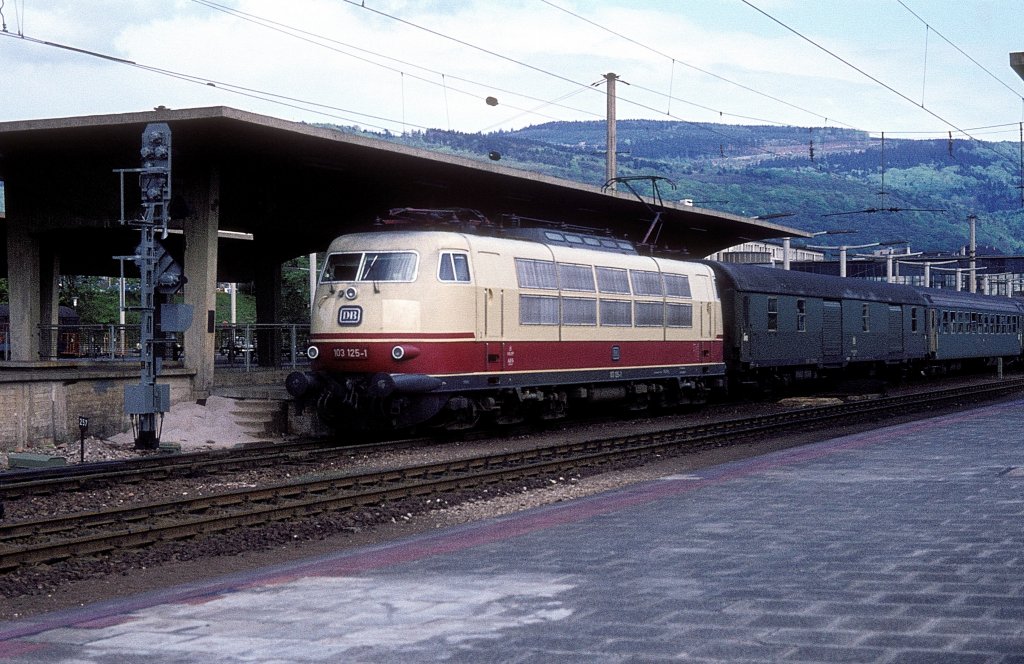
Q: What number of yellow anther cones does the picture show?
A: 0